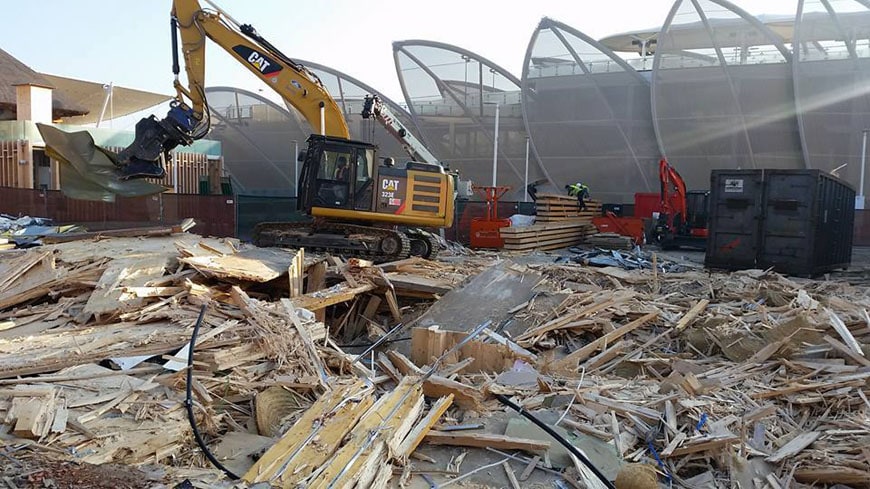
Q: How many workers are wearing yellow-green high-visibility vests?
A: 2